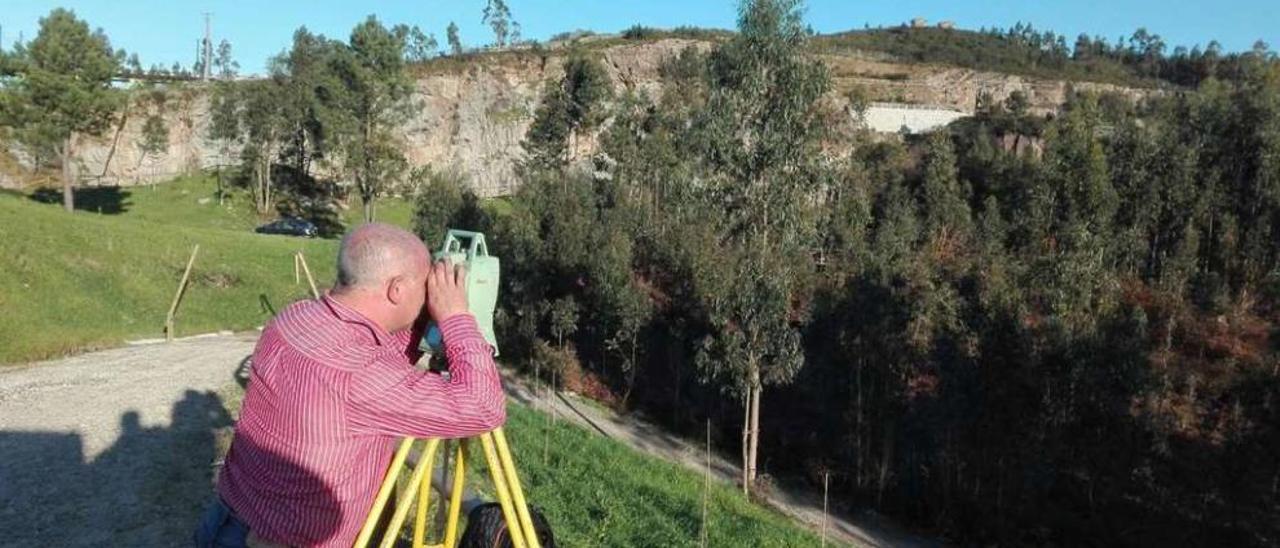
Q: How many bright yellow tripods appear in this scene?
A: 1